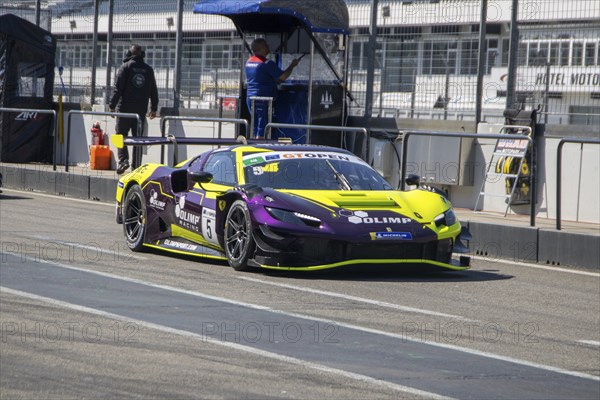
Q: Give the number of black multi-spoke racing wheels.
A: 2